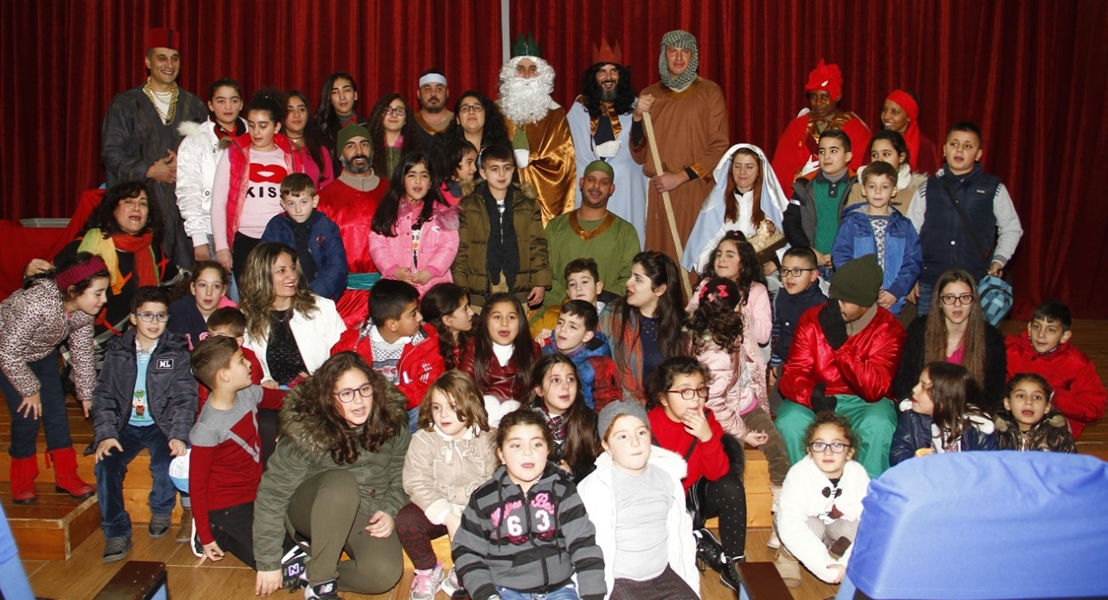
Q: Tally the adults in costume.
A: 11